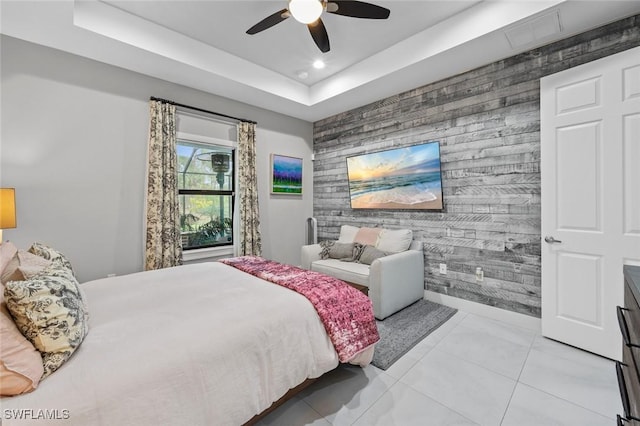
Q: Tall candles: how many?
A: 0